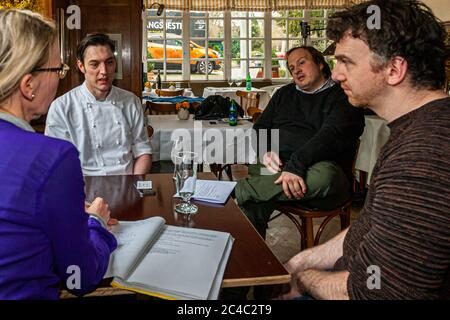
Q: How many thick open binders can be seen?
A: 1